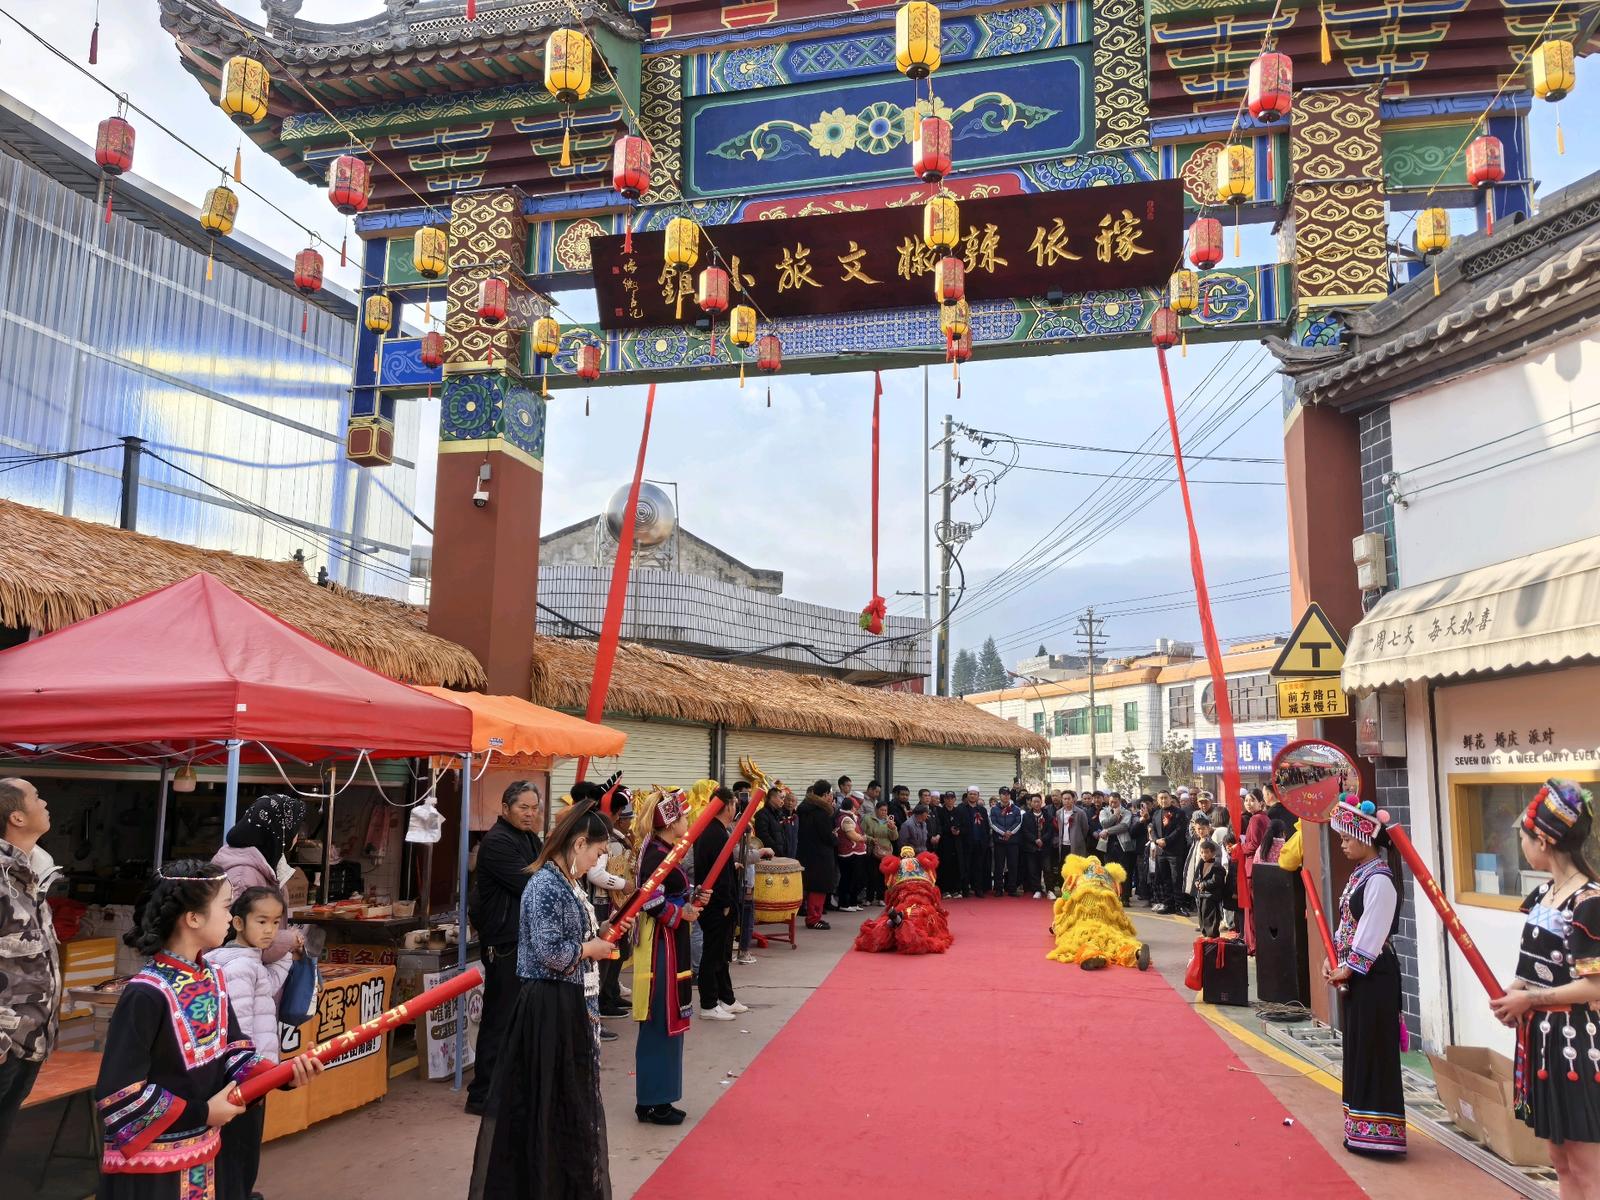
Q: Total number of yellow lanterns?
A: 15